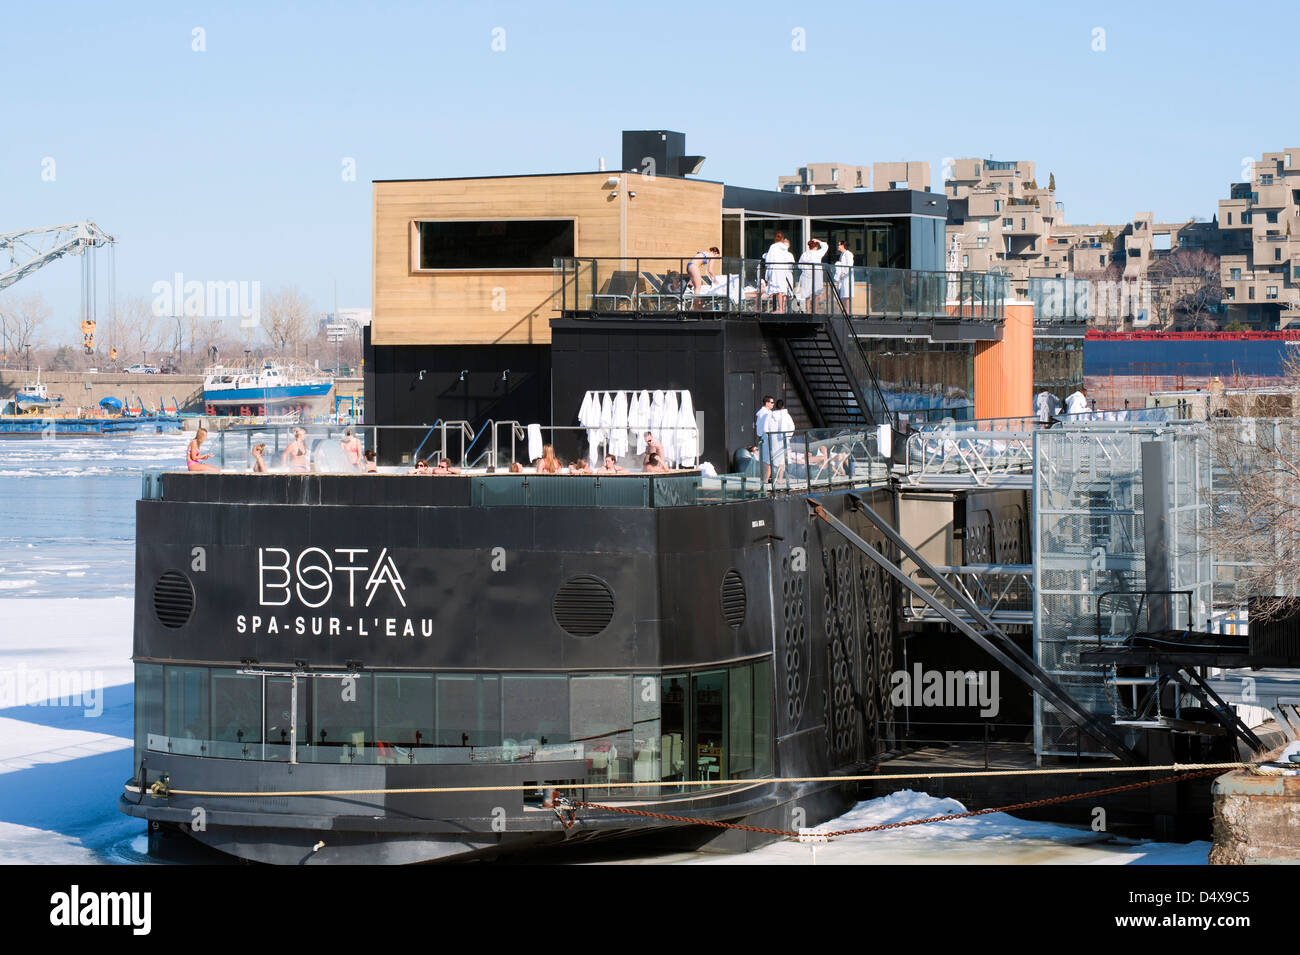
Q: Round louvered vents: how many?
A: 3